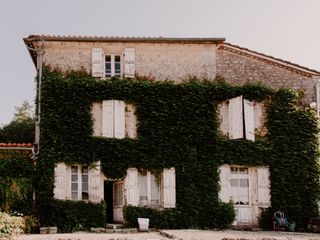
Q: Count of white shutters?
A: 12